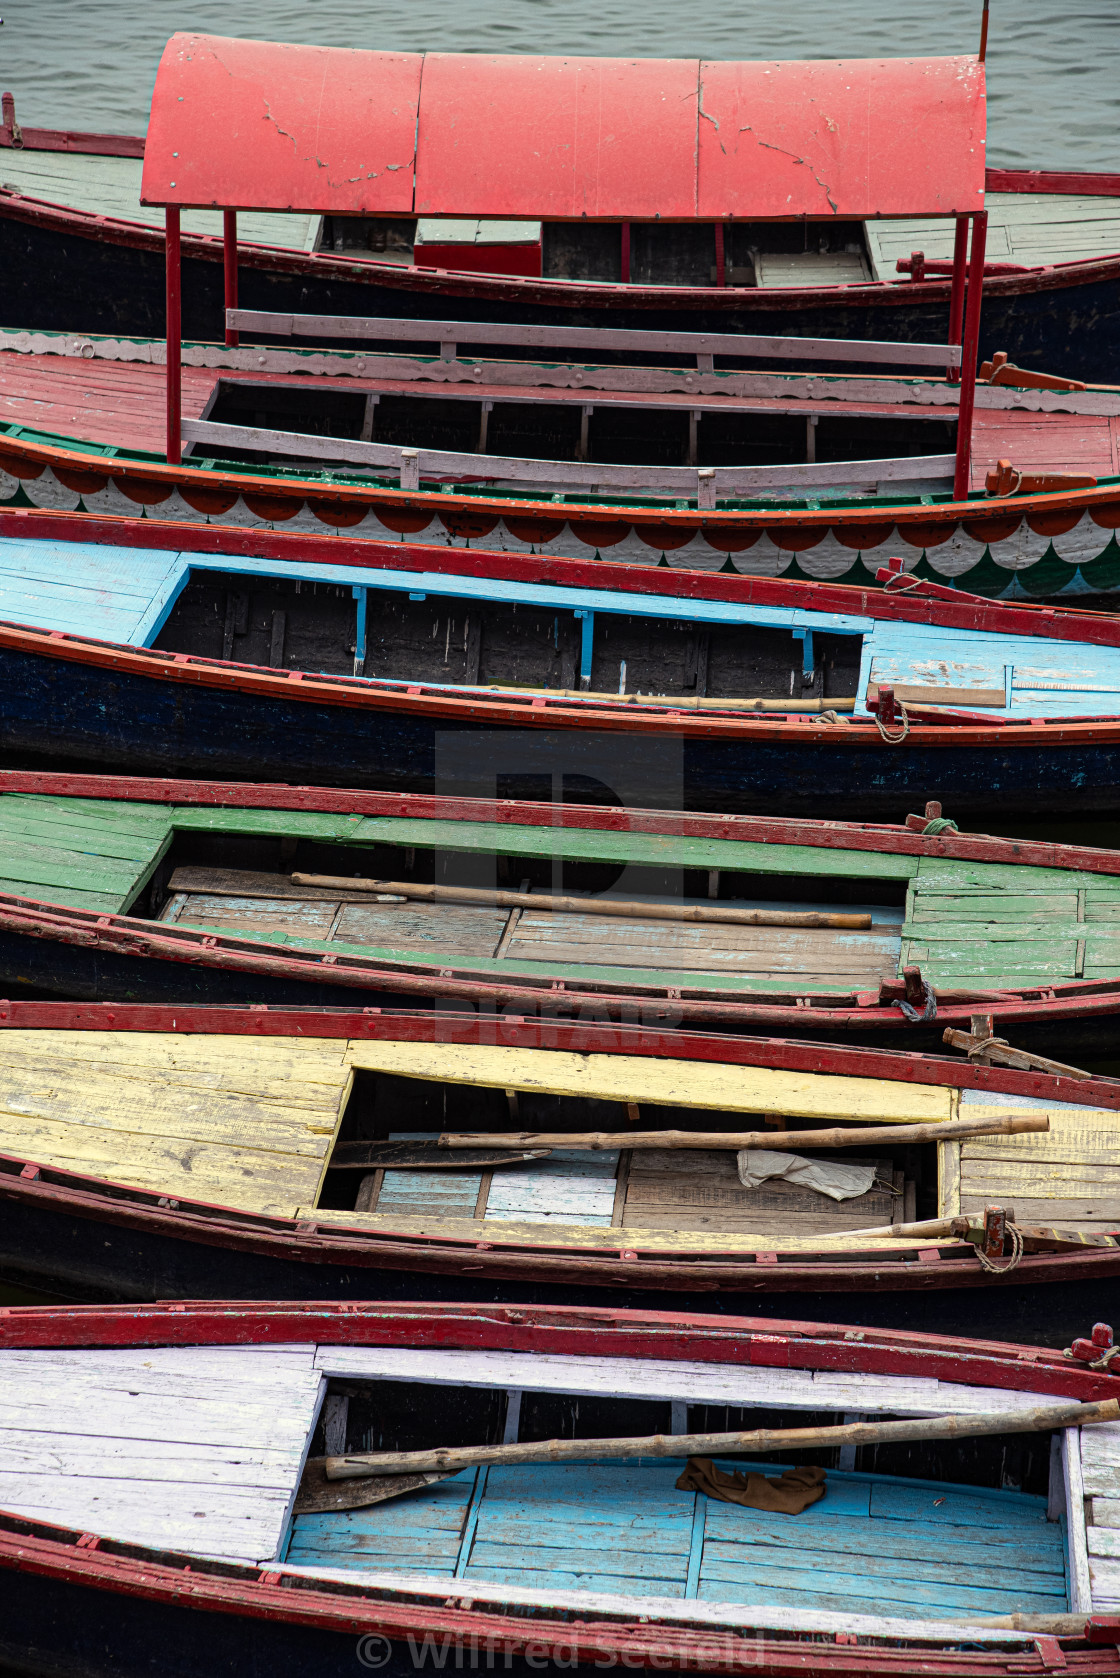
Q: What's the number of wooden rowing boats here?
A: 6